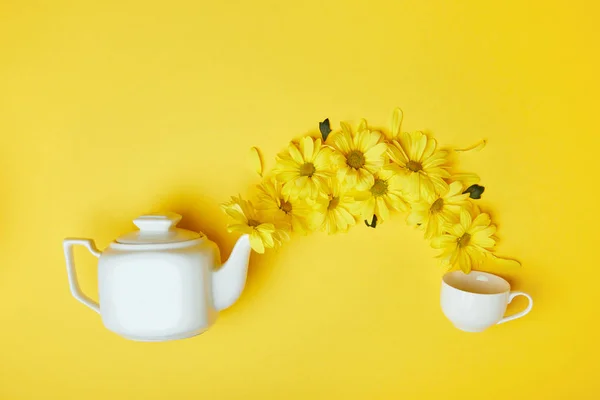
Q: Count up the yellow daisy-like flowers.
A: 9